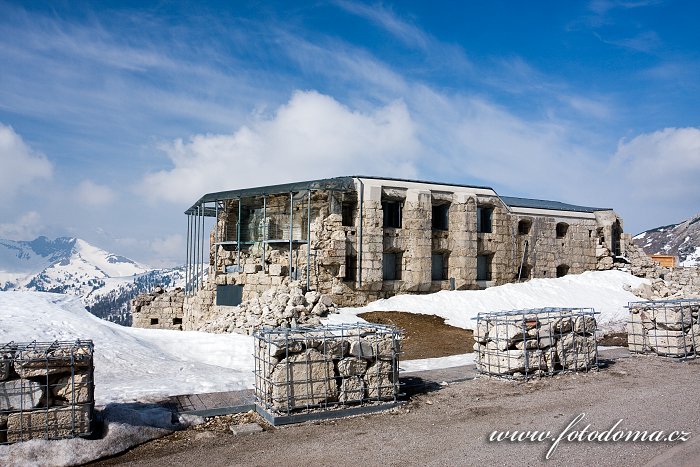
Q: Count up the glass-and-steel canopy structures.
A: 1